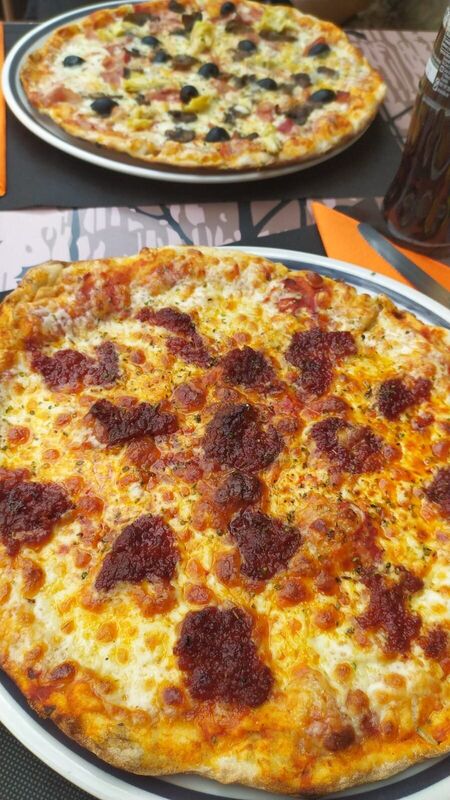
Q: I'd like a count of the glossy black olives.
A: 12